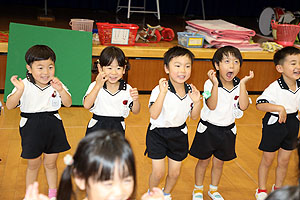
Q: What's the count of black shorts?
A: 5